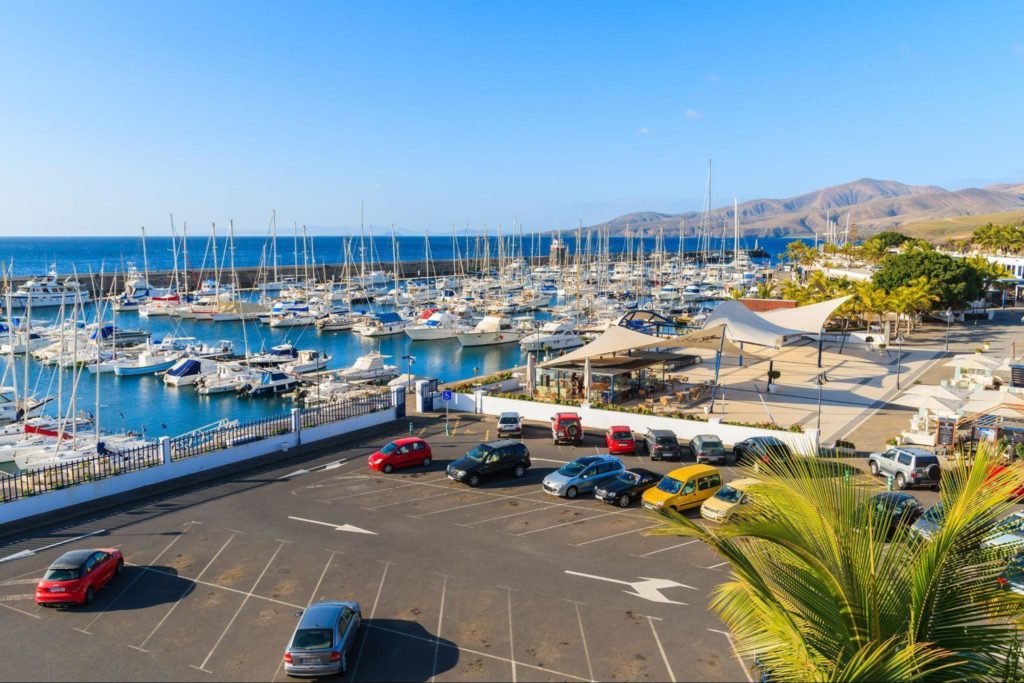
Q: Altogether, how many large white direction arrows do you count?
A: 4